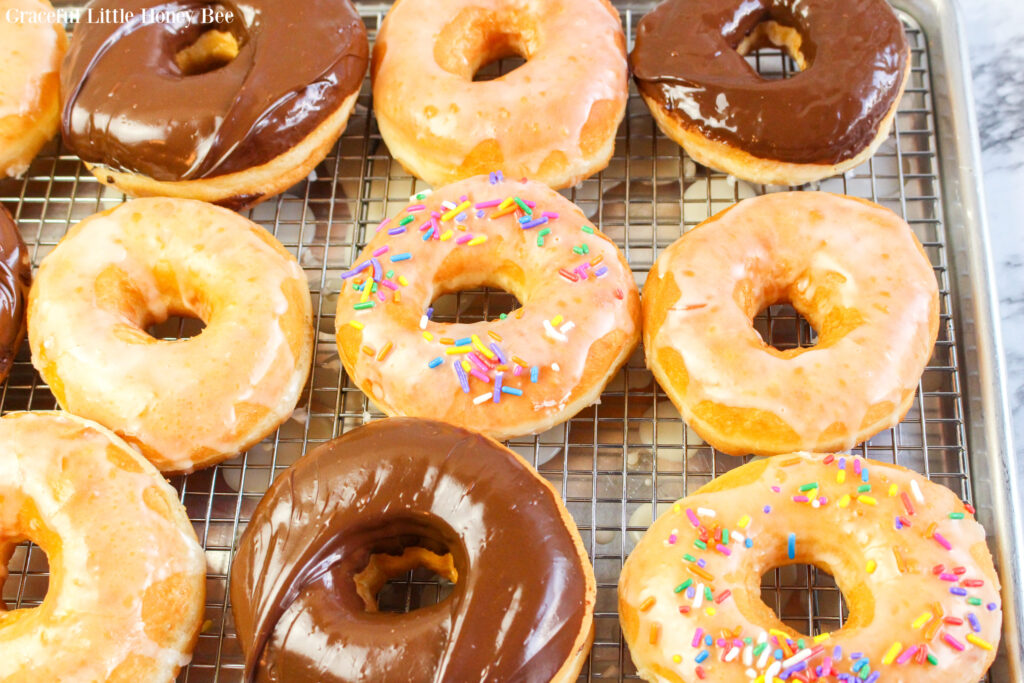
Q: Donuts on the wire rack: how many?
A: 11